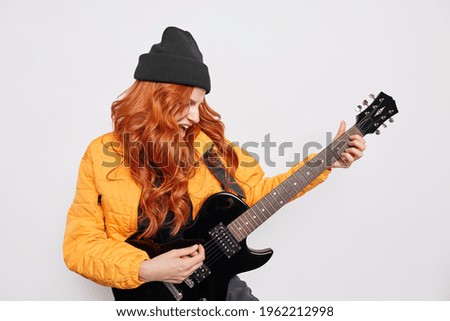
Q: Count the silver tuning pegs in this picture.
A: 6